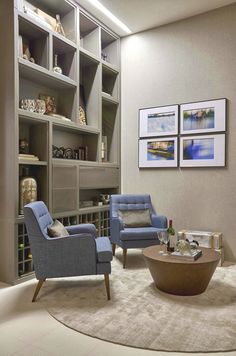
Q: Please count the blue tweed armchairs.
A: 2